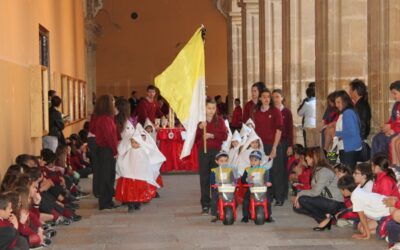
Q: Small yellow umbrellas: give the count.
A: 0